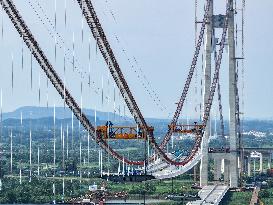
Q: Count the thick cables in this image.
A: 2